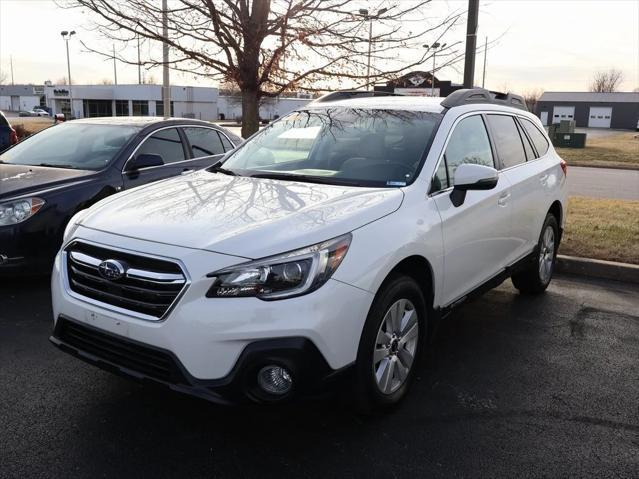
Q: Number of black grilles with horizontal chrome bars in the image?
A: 1